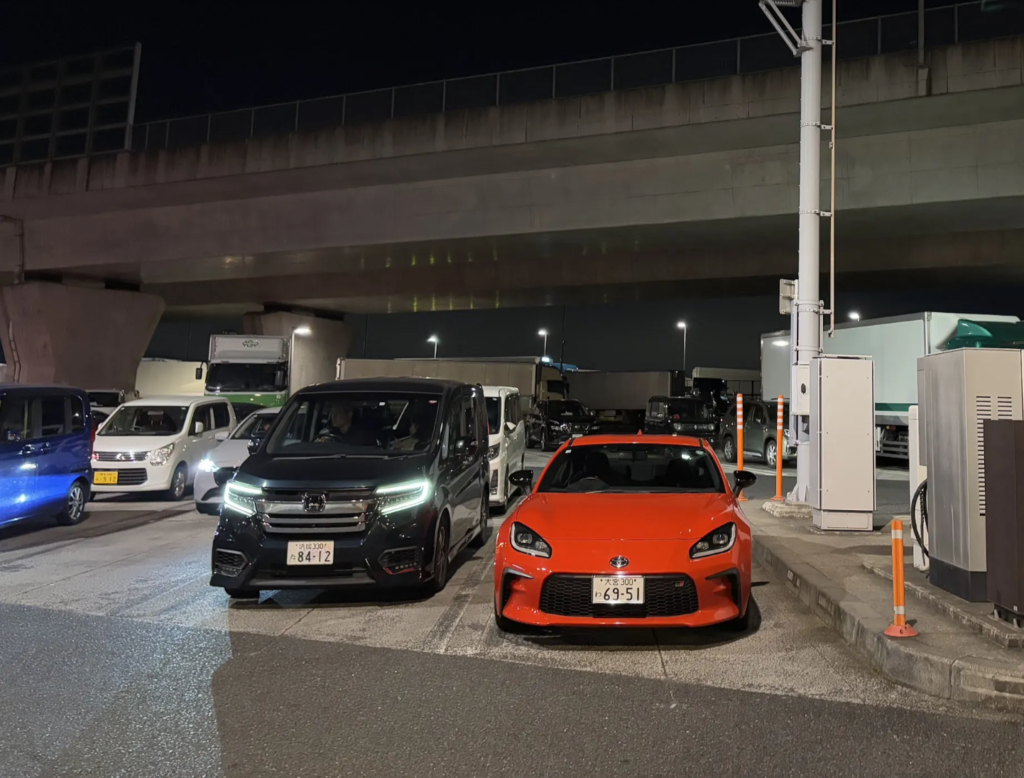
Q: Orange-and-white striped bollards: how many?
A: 3